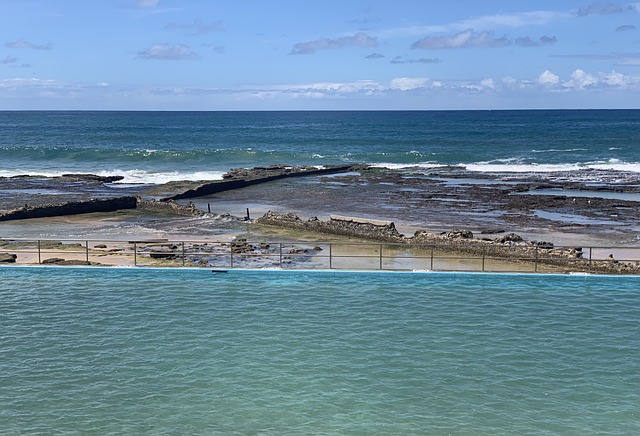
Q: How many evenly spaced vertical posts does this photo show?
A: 12